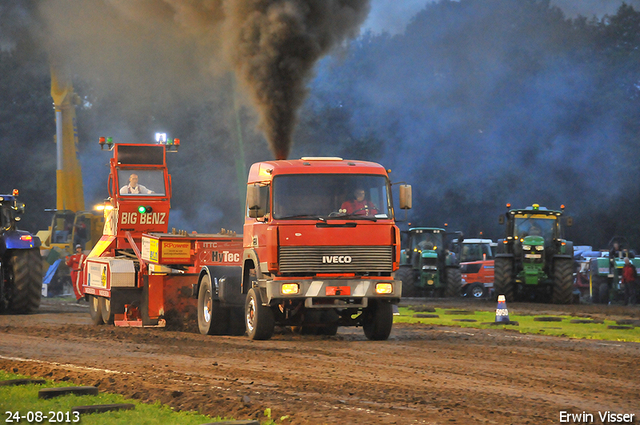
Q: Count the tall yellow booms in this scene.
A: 1